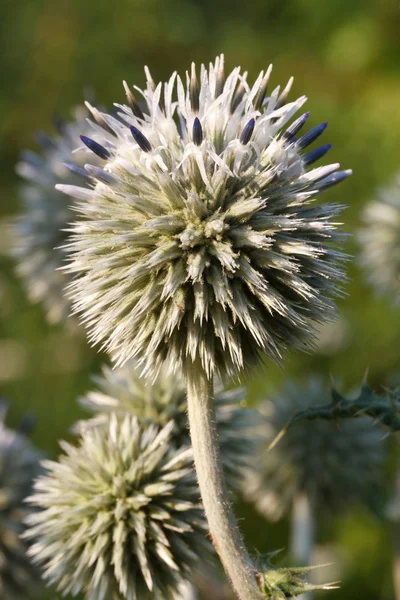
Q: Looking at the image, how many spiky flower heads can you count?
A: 7